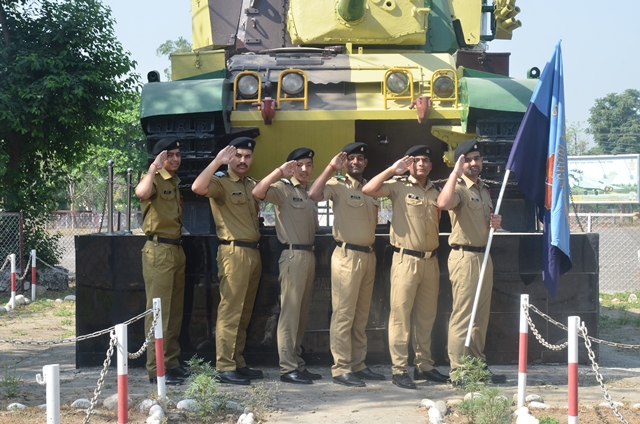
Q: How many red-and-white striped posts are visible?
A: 6